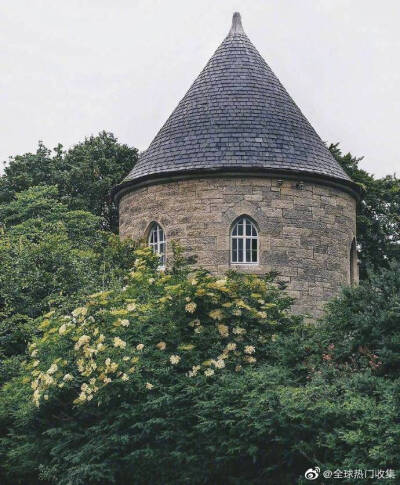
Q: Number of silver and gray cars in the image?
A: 0